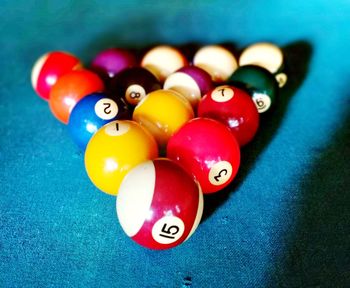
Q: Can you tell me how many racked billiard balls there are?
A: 15